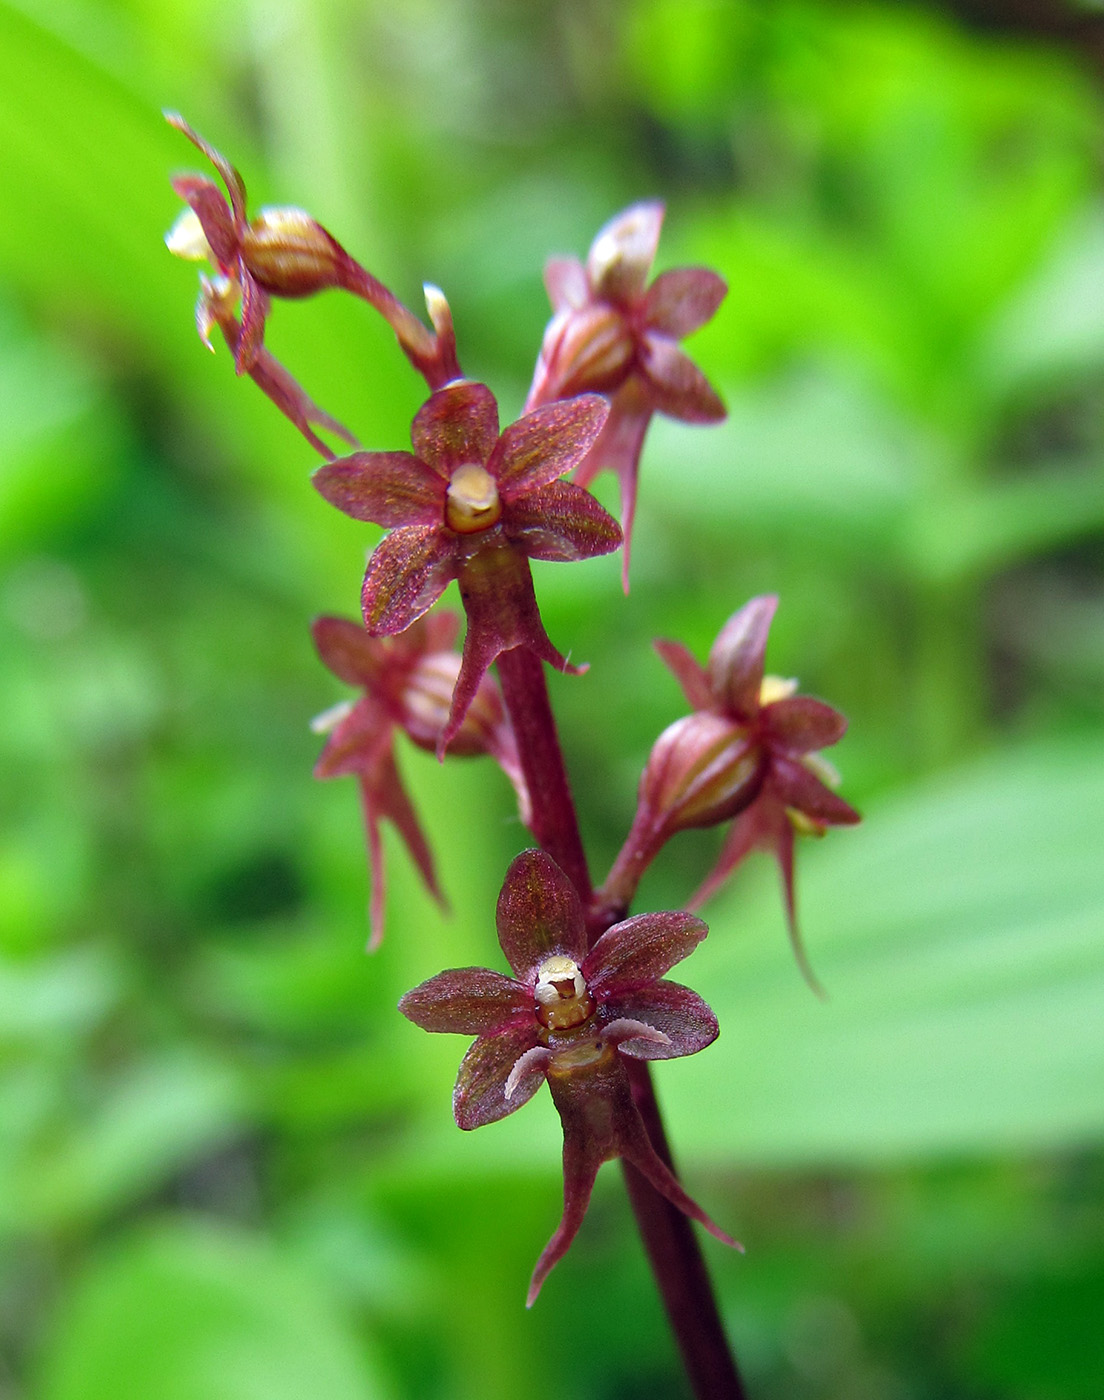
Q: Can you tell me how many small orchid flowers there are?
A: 6